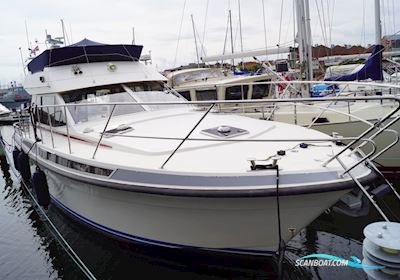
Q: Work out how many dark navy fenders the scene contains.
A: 3